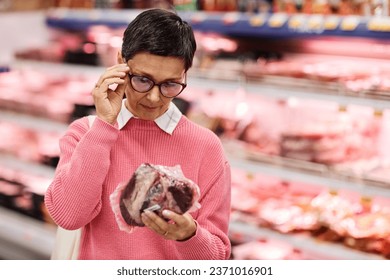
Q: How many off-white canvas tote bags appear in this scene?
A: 1